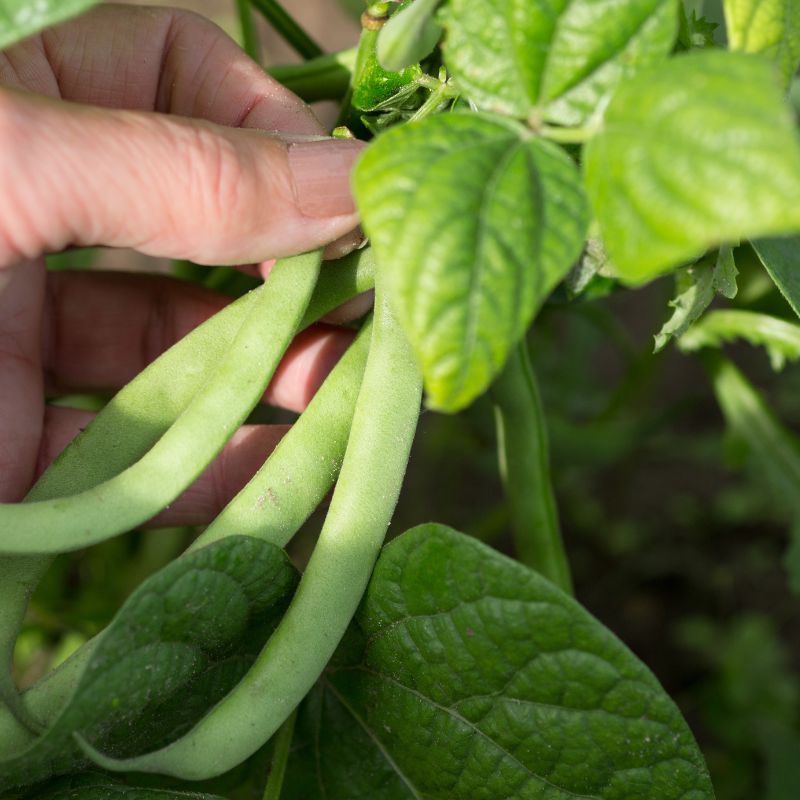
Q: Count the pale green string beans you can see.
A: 4